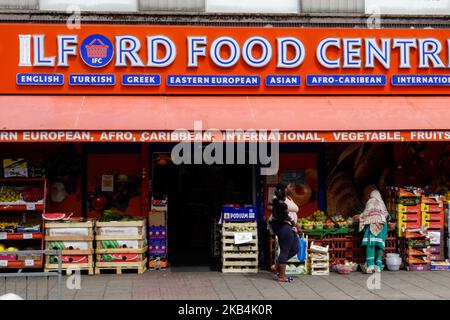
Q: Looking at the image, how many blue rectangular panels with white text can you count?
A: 7